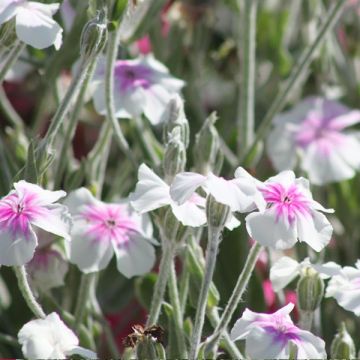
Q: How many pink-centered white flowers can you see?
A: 6